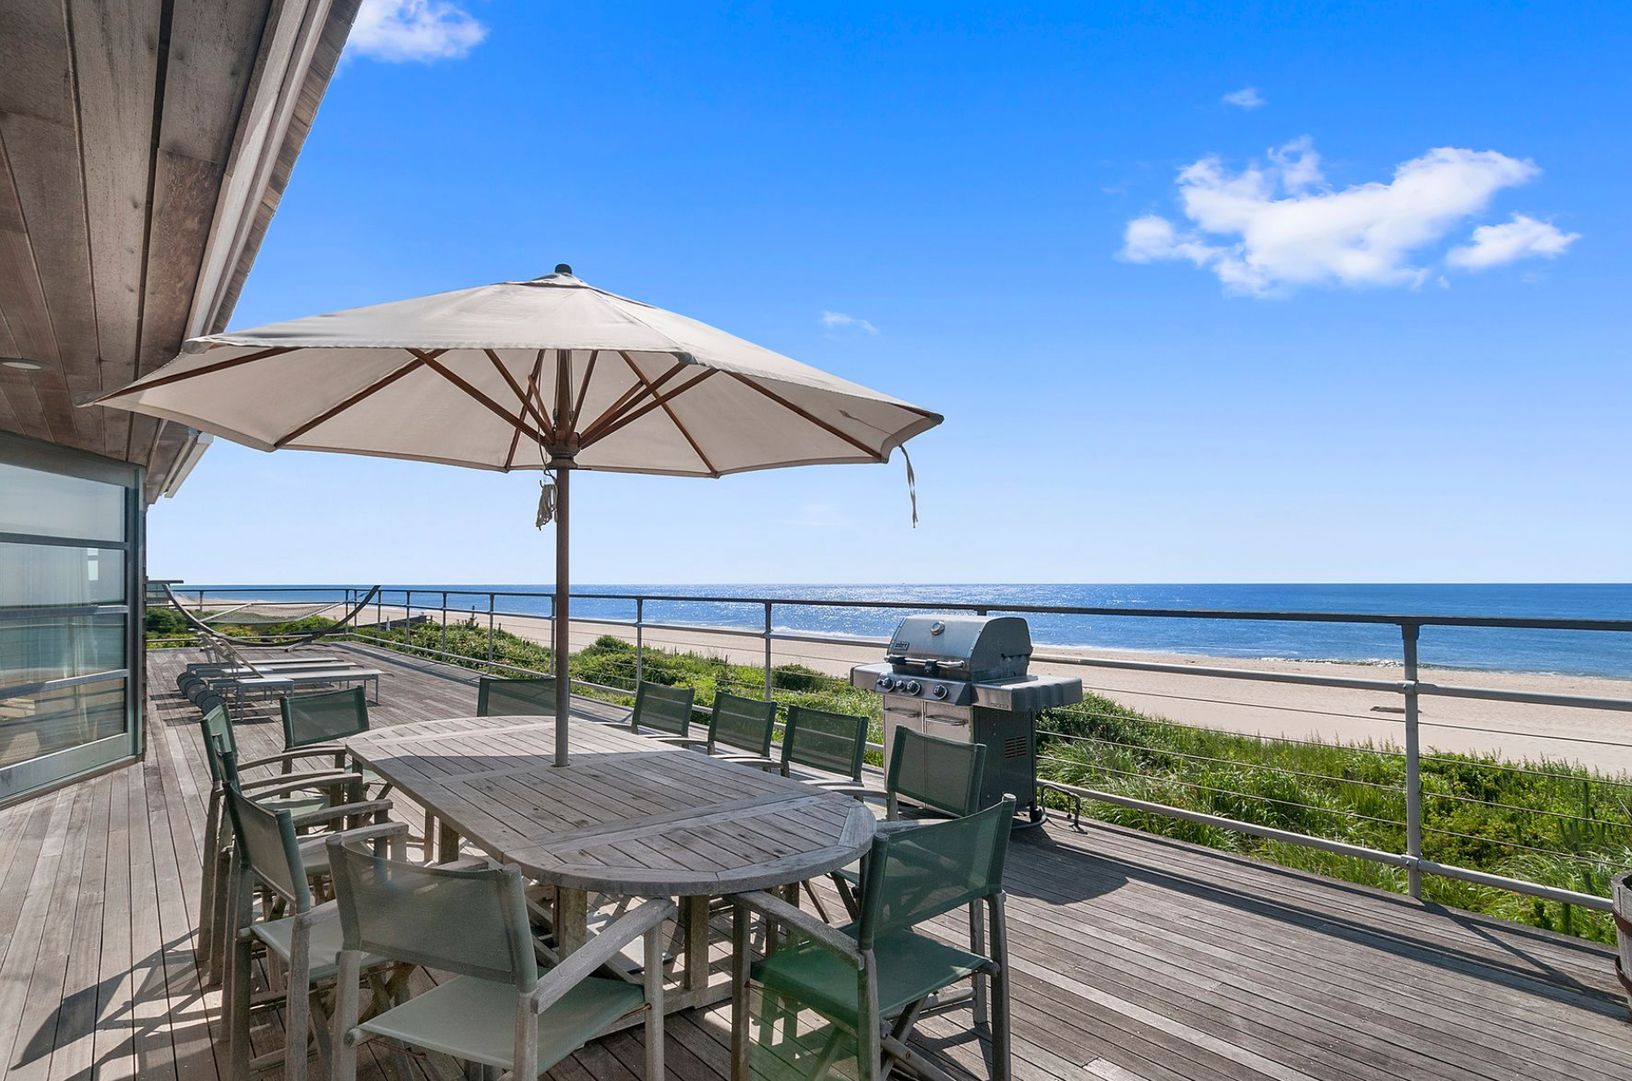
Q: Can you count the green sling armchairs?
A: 11